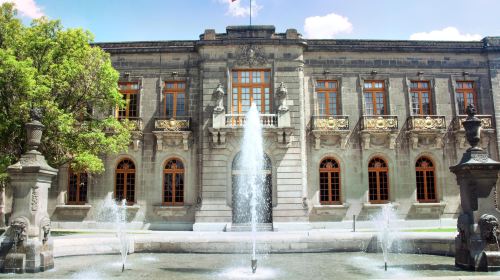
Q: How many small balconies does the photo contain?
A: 6